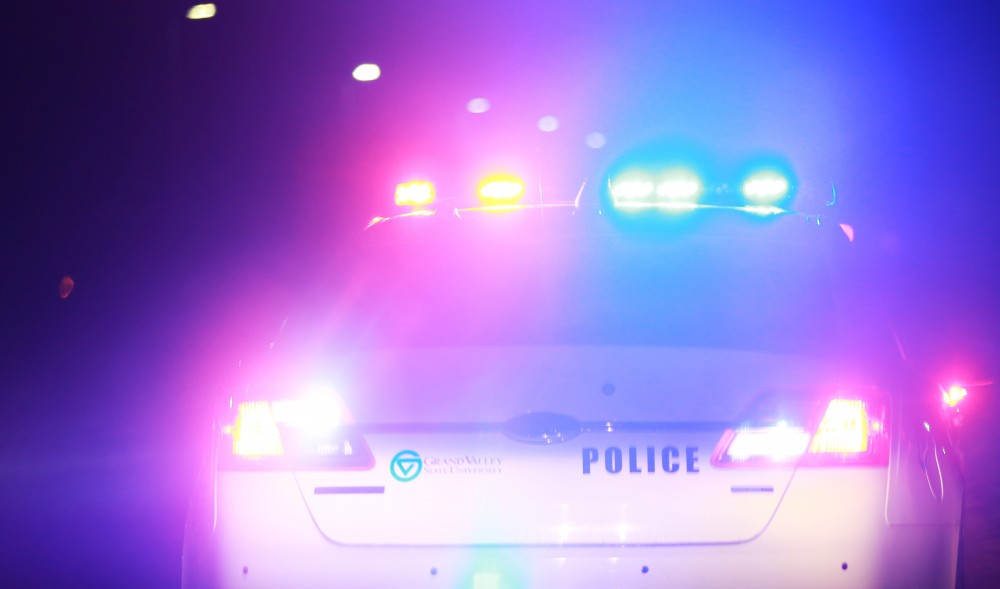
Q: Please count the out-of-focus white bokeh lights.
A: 5